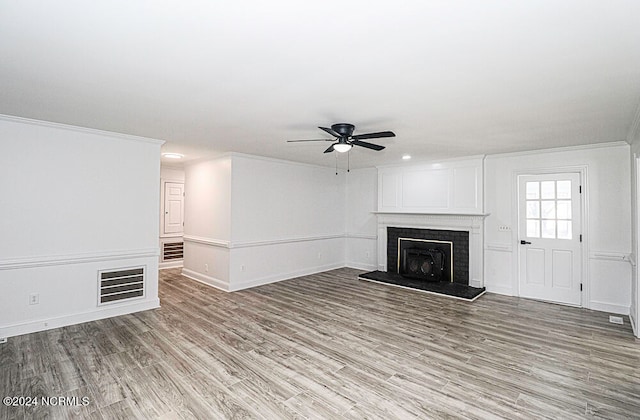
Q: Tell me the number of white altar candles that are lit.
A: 0